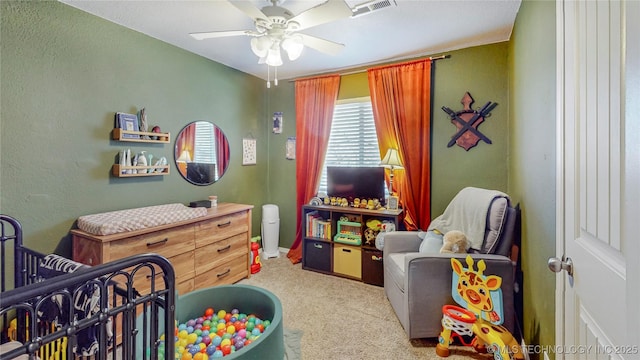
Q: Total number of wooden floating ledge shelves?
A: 2